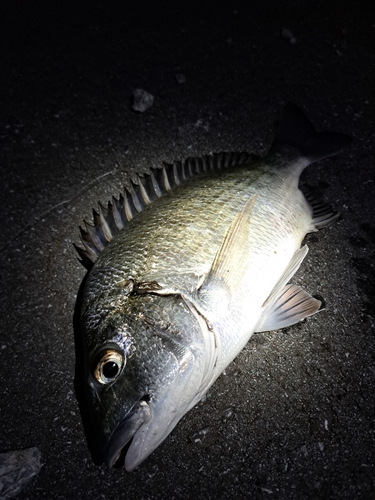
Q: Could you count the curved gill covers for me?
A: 1